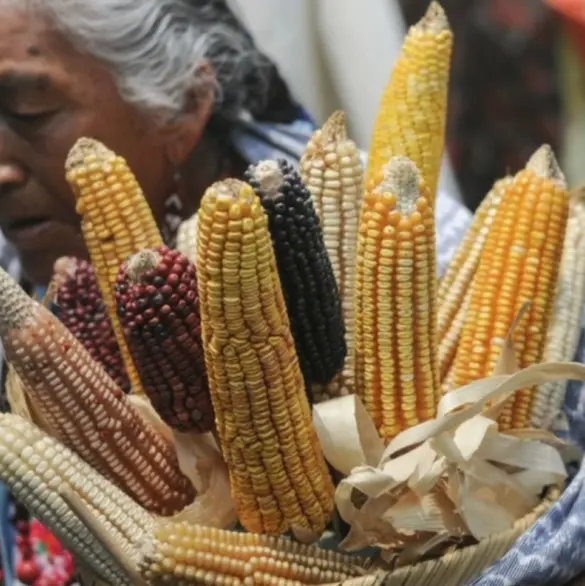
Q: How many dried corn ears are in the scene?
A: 15